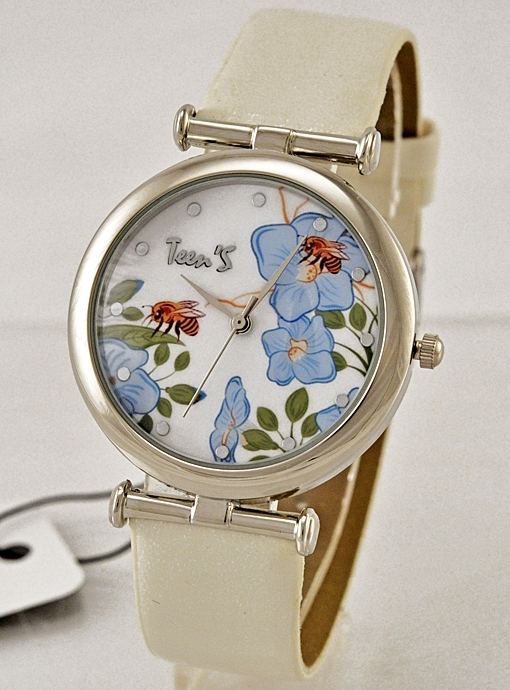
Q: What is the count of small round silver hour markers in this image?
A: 12